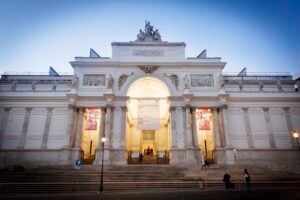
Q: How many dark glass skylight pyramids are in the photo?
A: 4